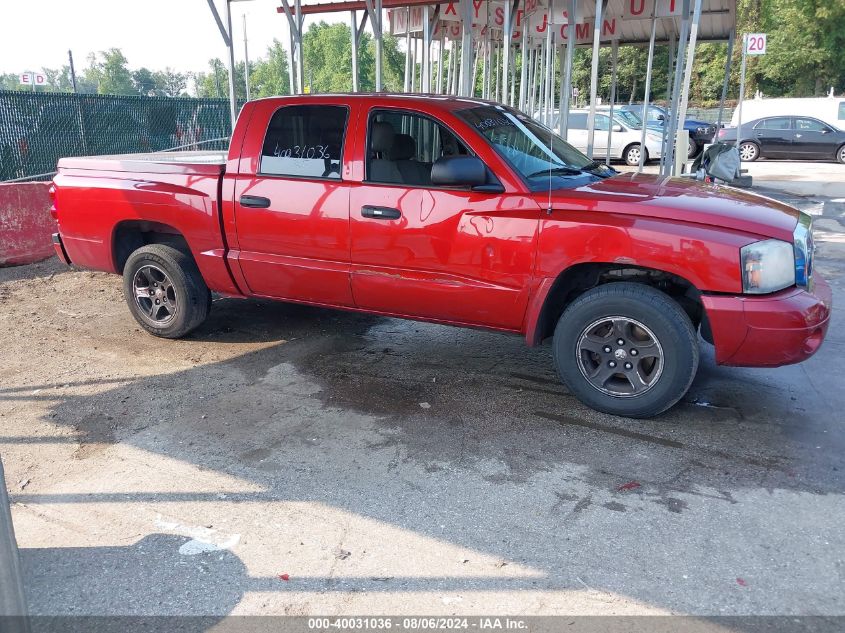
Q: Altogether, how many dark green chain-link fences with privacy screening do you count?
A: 1